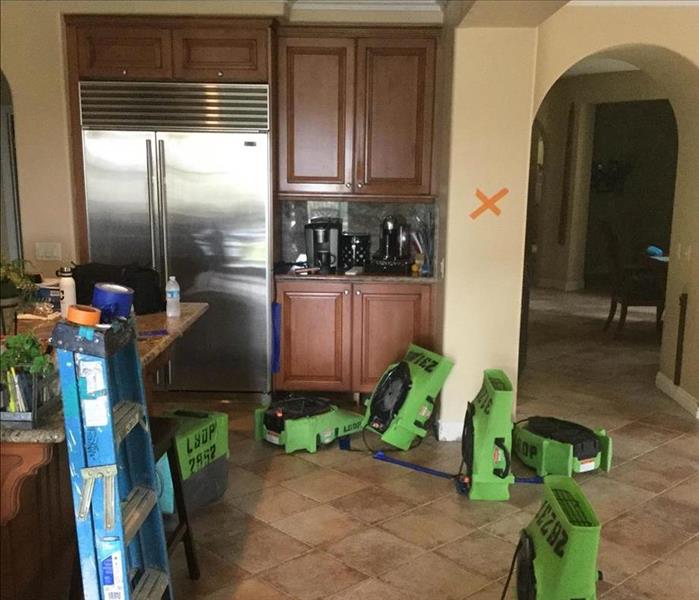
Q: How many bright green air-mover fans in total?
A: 5